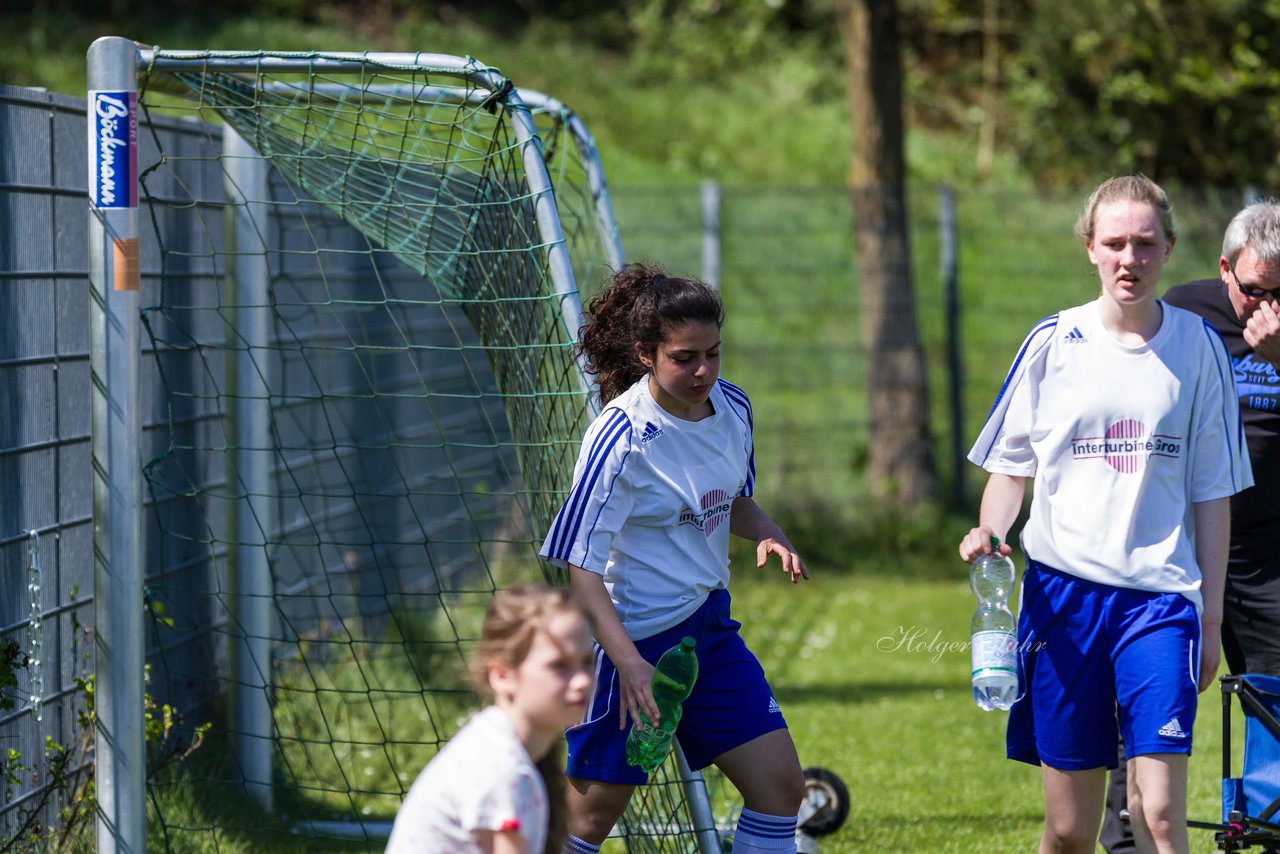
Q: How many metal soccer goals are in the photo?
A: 1